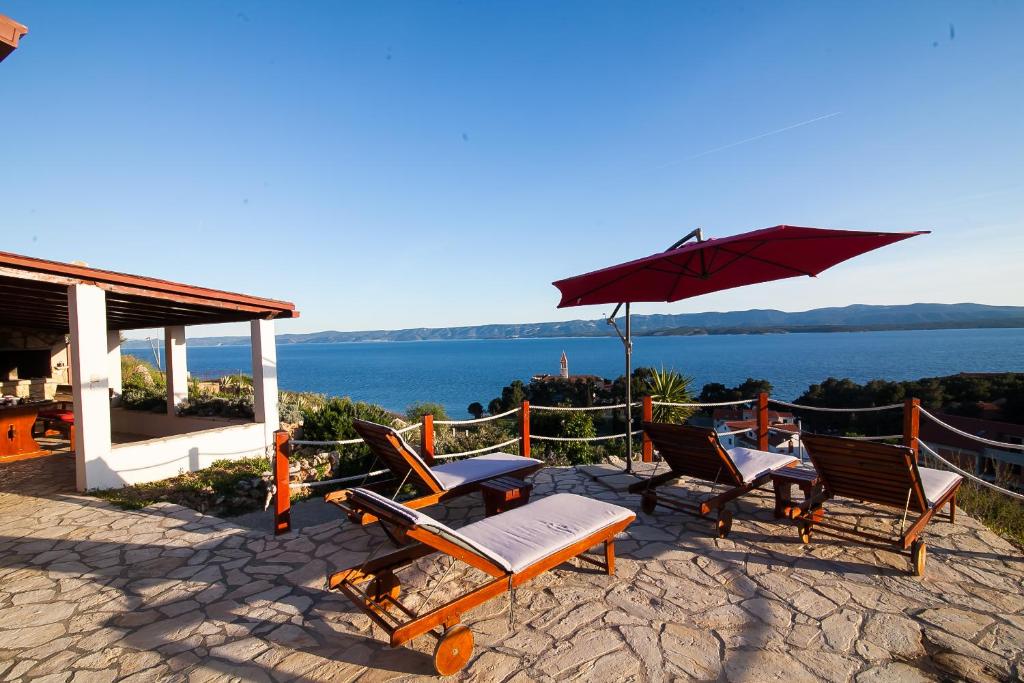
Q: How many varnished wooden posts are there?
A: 6